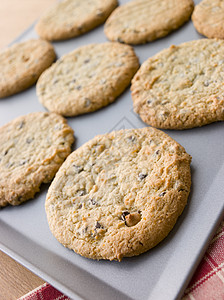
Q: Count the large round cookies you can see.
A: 8